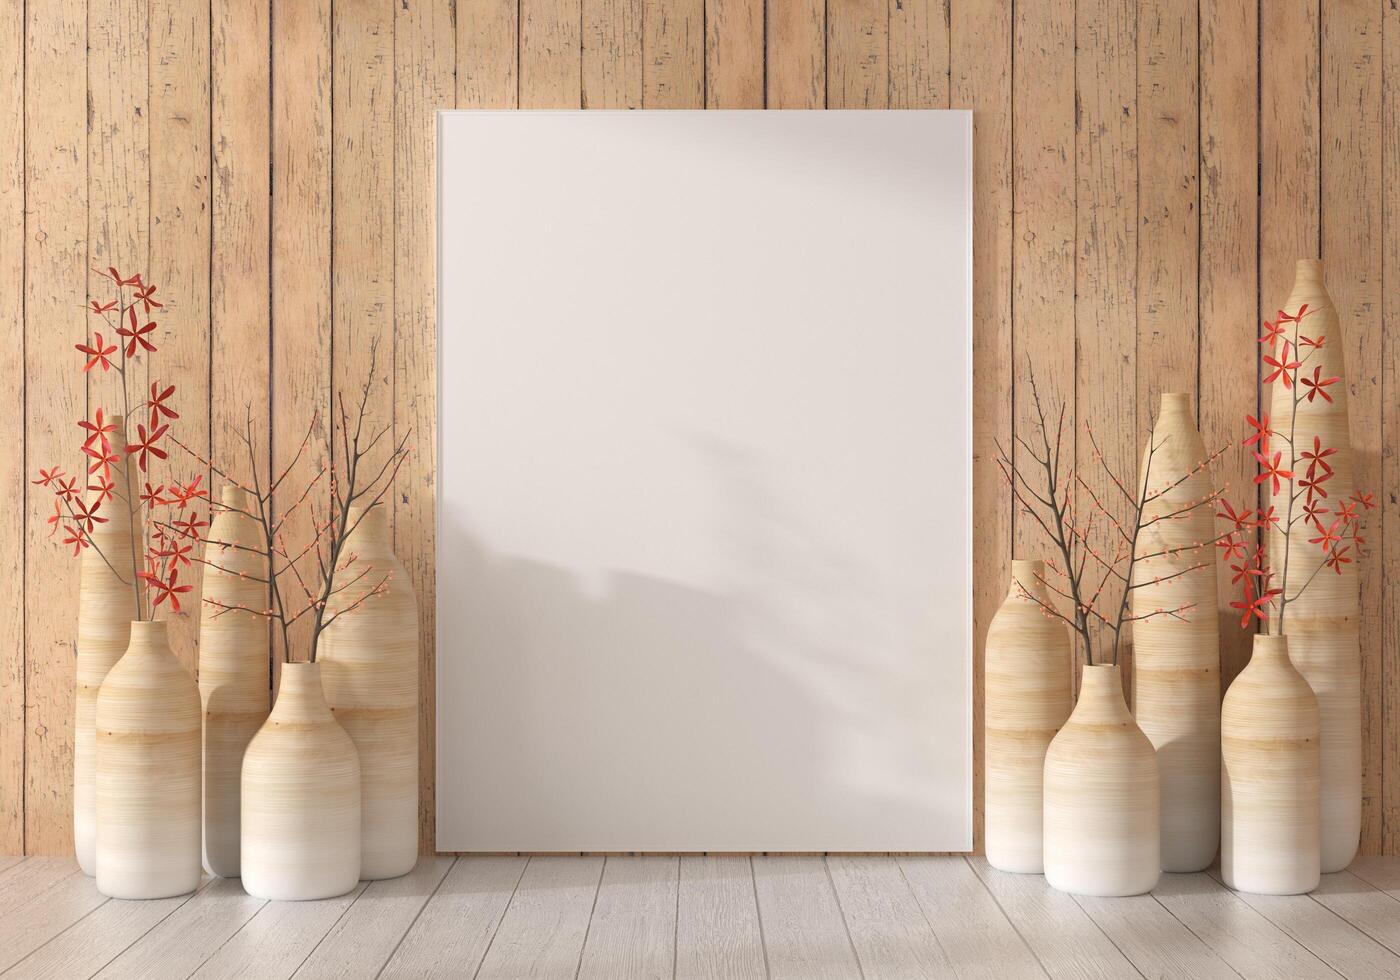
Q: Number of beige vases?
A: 10